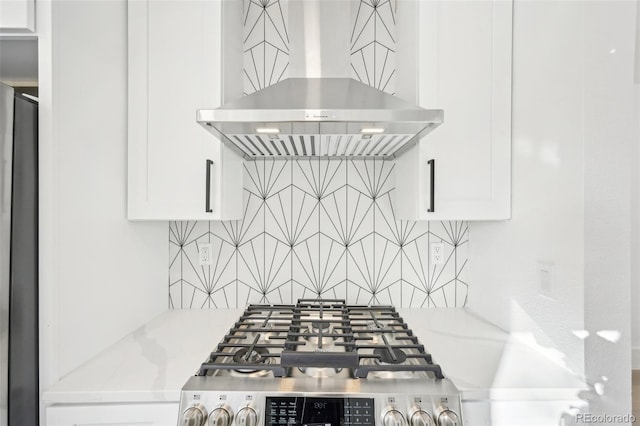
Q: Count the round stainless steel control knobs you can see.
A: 6